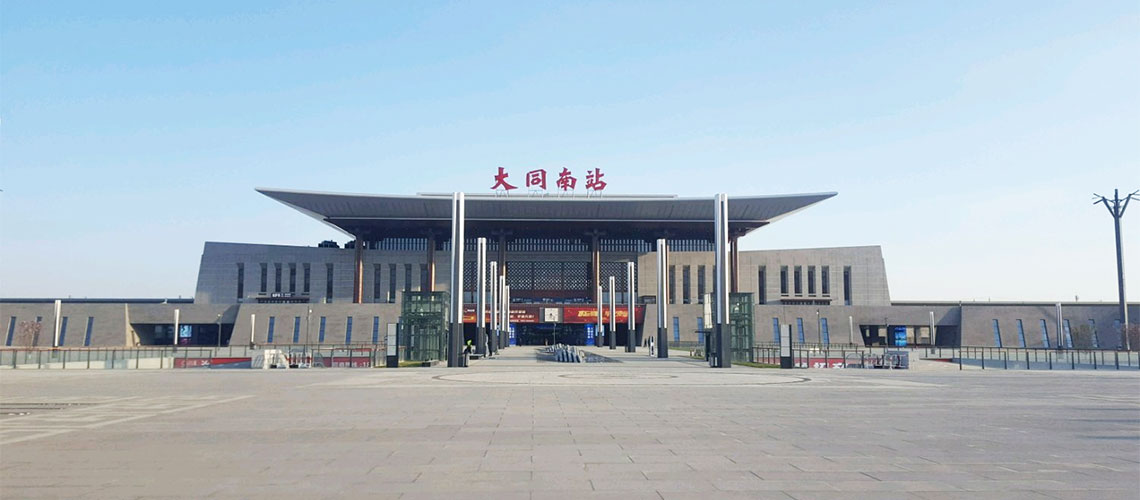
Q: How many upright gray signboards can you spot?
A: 2